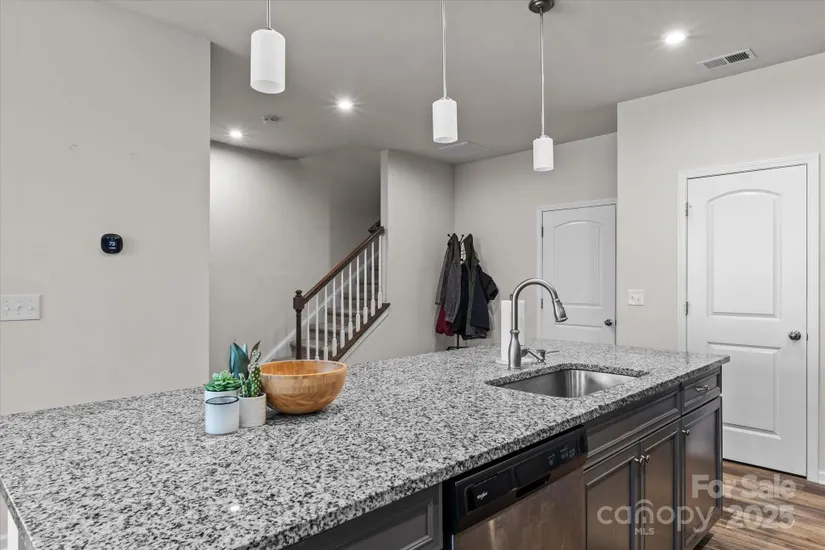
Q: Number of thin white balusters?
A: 10